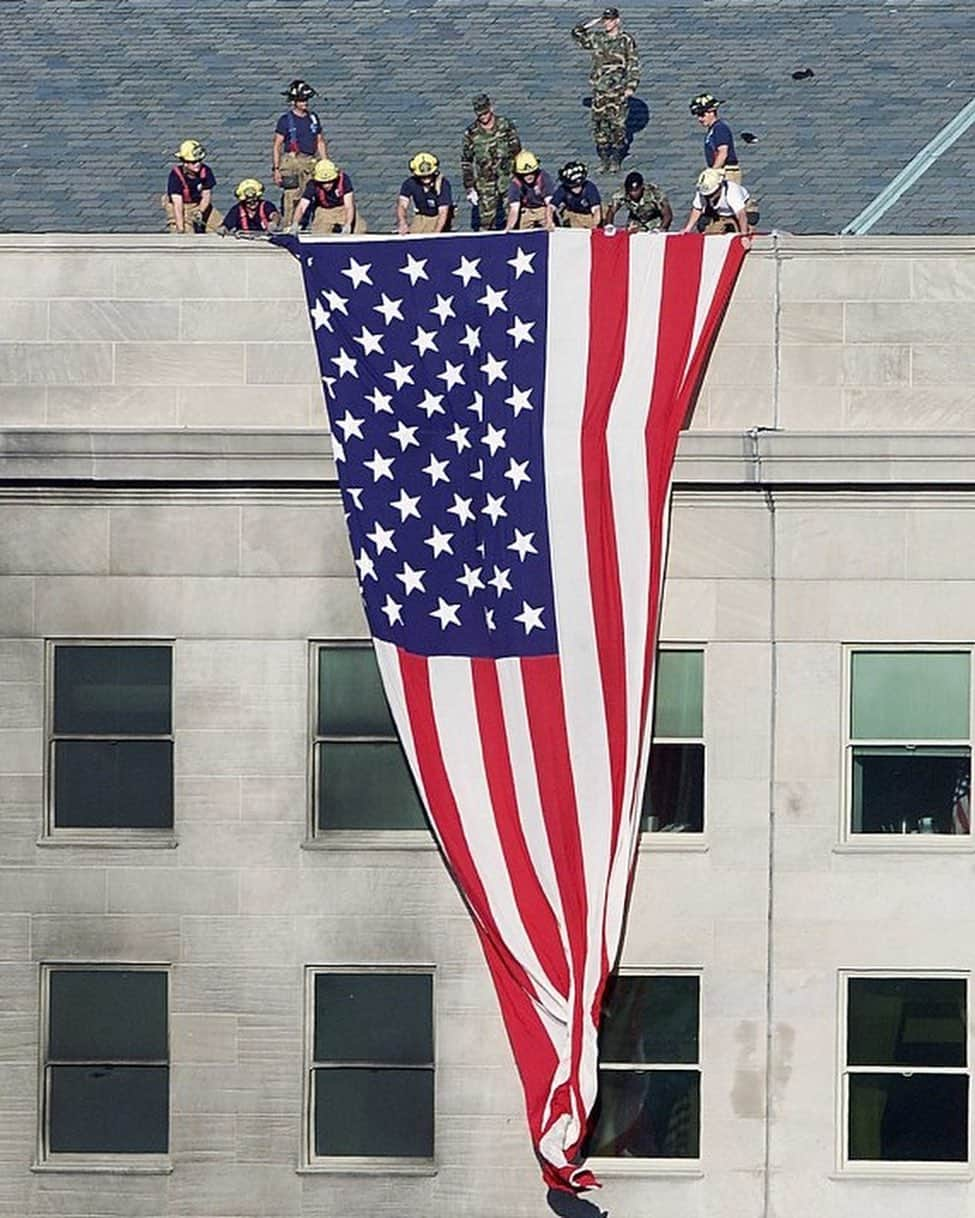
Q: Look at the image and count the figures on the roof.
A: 12